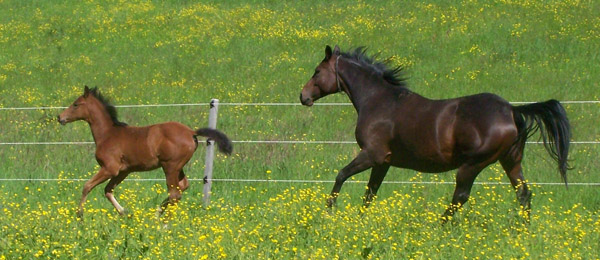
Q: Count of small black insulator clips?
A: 3